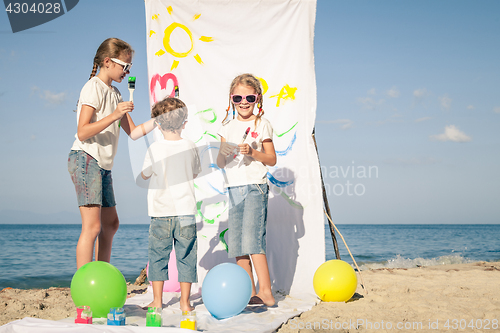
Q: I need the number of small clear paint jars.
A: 4